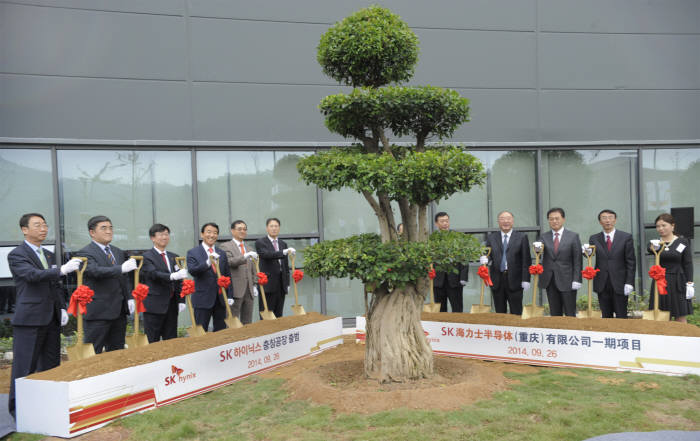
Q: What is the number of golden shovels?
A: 11